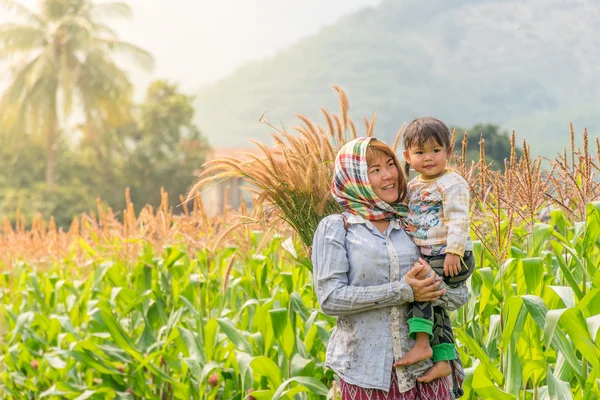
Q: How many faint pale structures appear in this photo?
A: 1